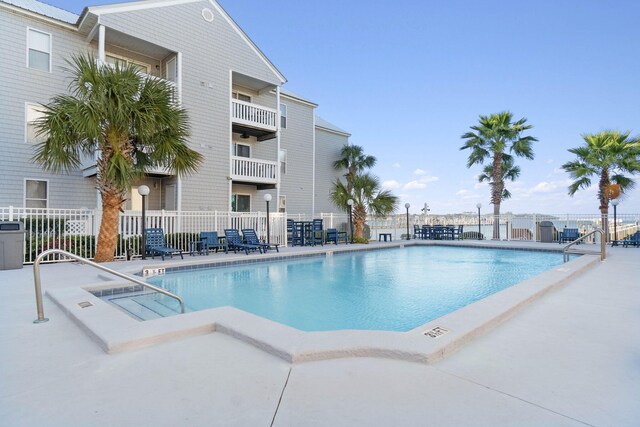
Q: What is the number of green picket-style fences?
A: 0